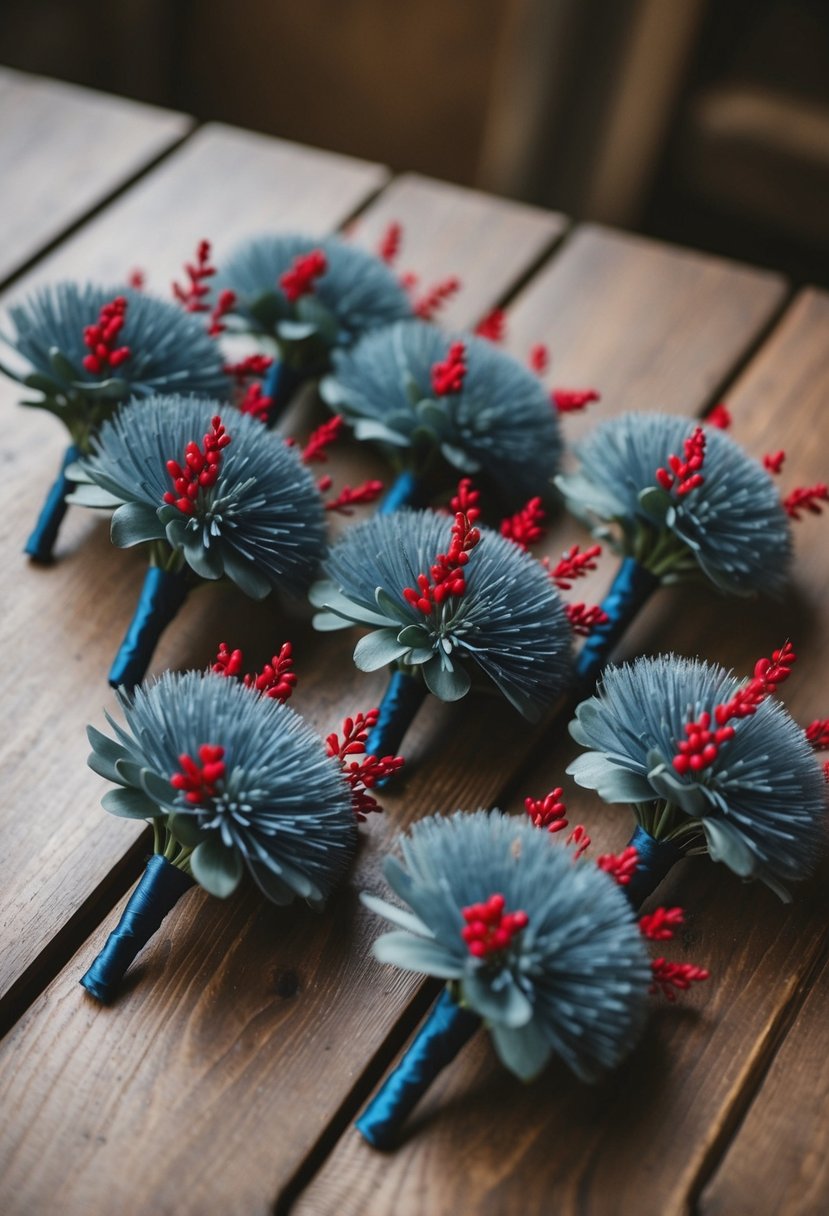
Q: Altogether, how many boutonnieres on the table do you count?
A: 9